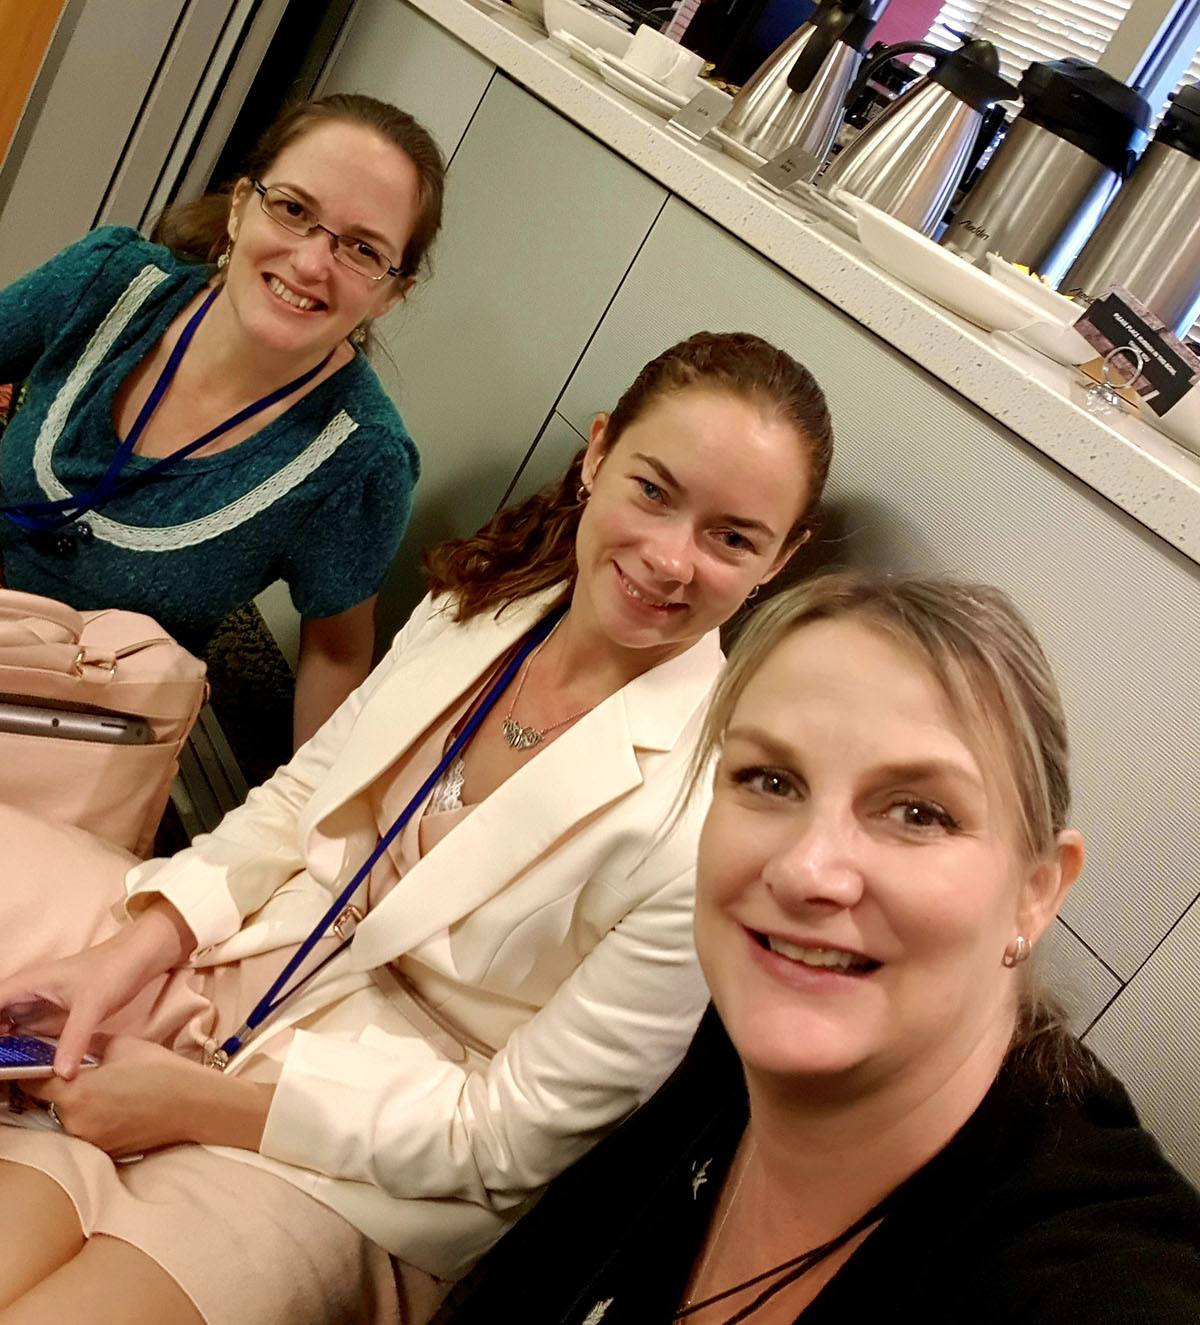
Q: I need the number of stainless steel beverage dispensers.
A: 4